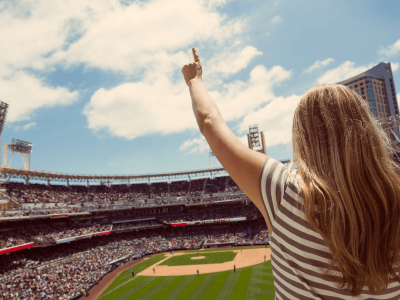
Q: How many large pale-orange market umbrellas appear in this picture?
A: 0